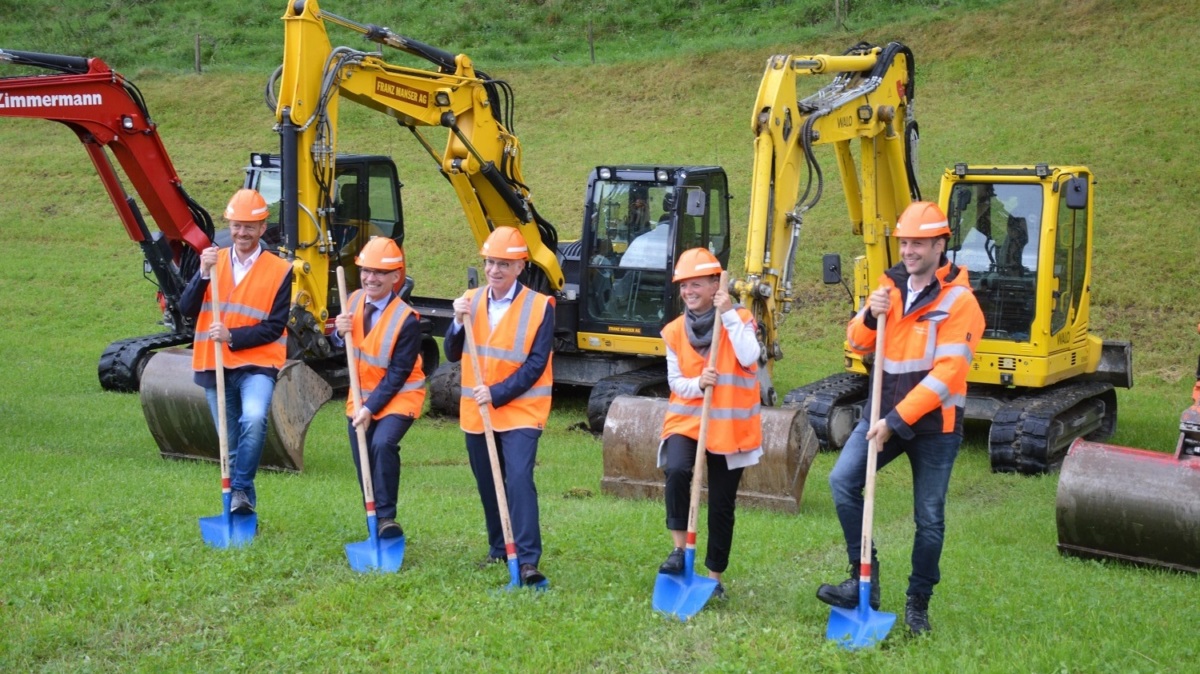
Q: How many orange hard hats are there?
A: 5